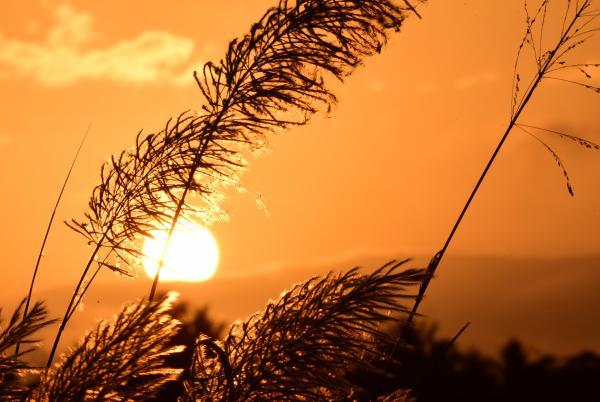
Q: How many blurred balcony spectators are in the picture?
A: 0